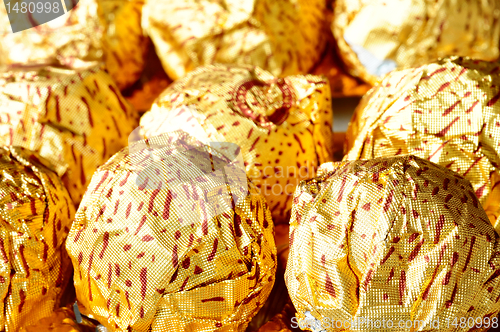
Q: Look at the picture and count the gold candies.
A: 9